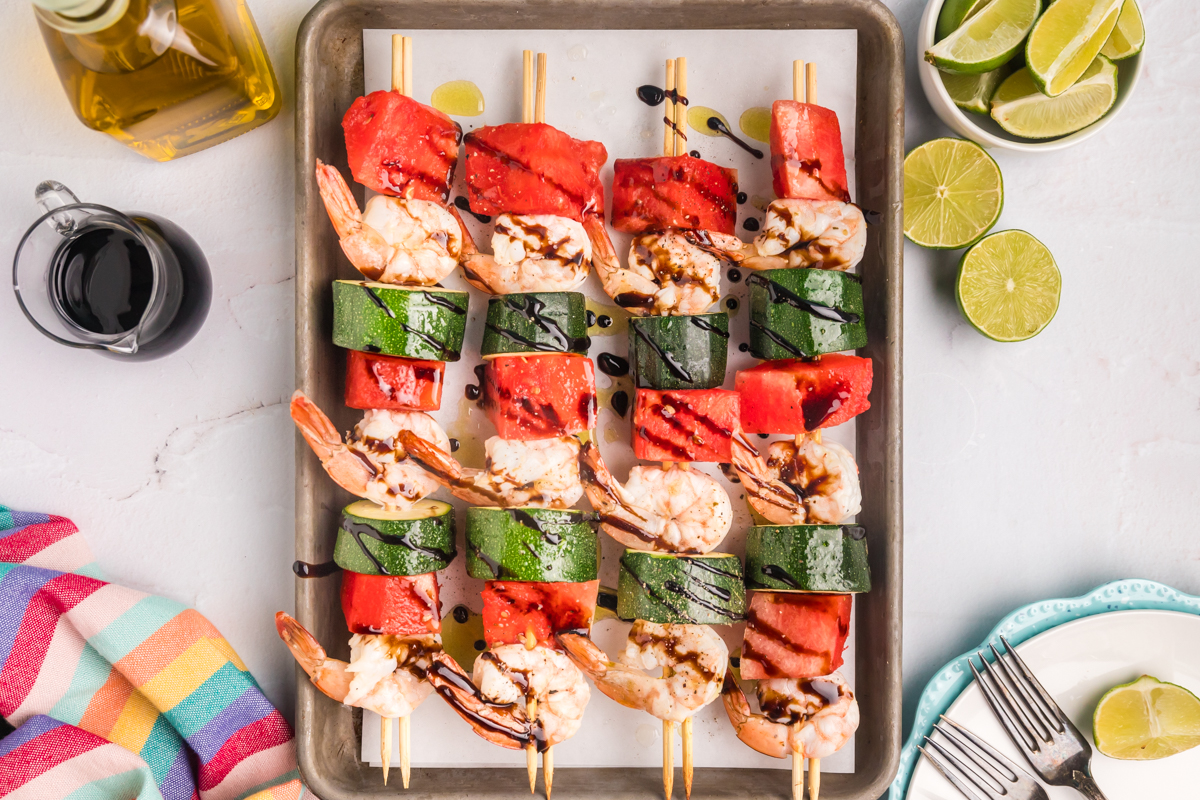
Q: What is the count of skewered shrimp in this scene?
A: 12